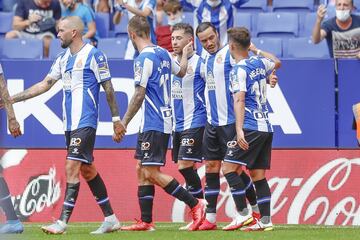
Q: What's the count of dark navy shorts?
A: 5